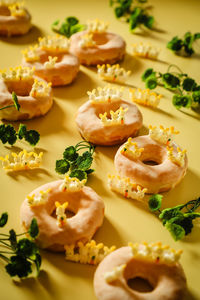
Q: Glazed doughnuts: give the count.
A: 8